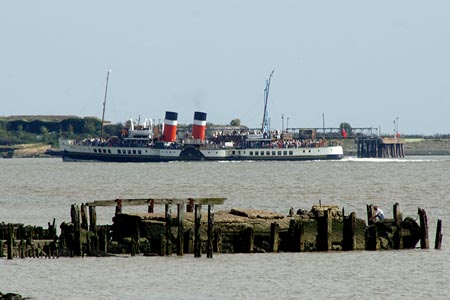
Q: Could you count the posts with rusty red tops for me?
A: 3